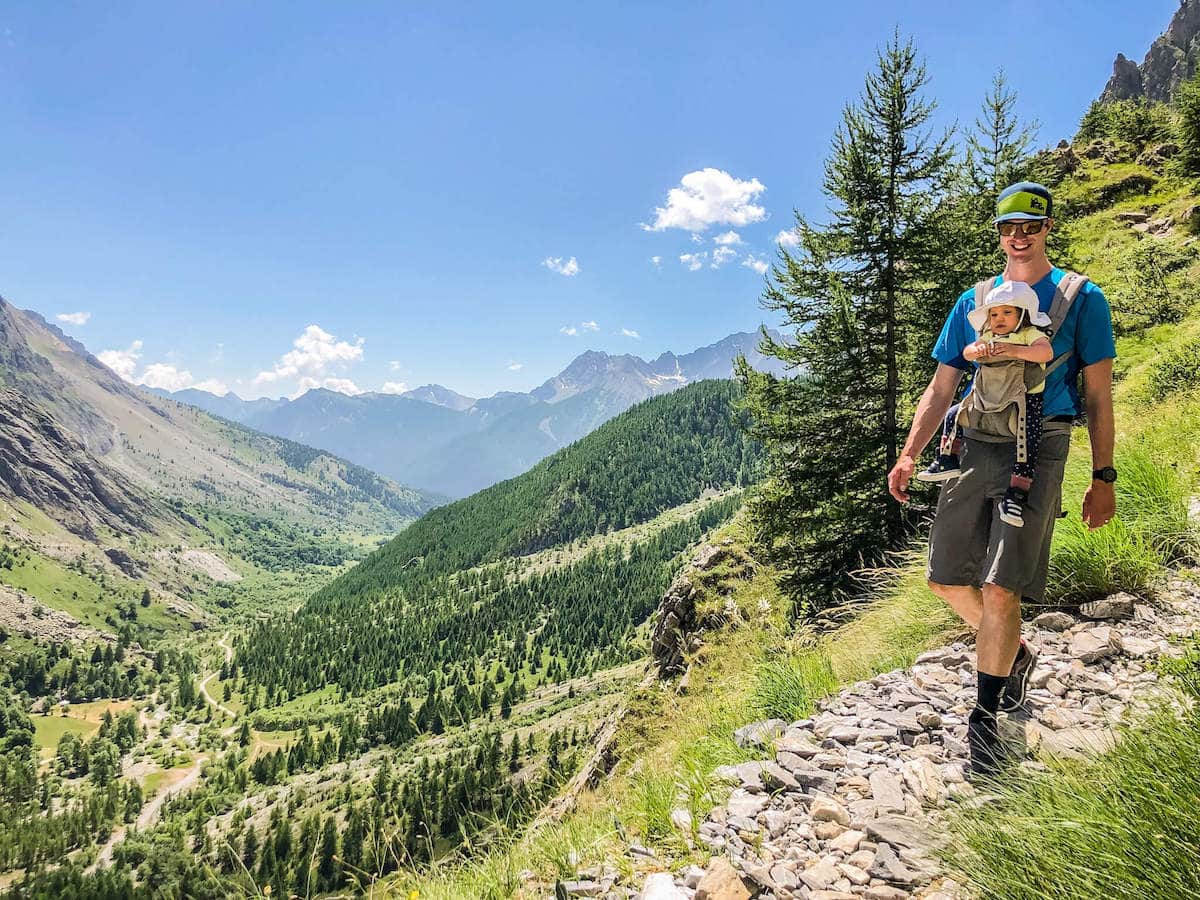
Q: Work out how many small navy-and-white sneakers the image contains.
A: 2